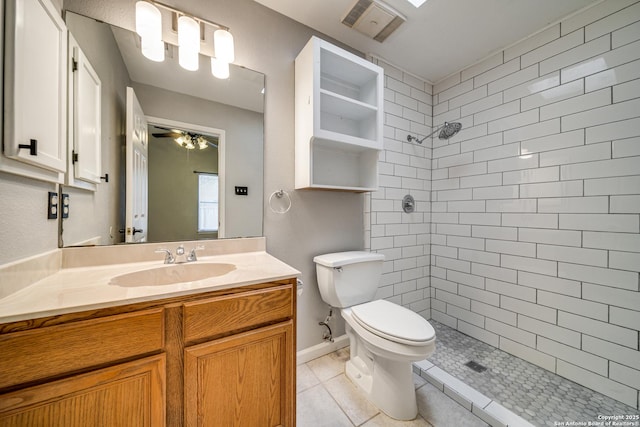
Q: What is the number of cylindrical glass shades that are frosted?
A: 3